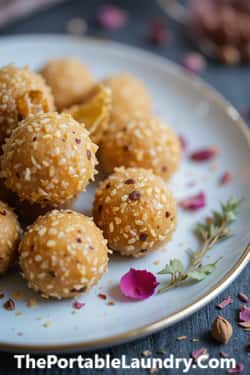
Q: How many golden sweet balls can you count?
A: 8